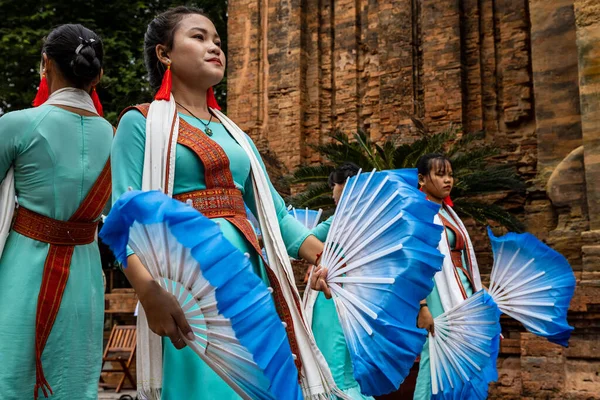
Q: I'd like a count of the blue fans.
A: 5